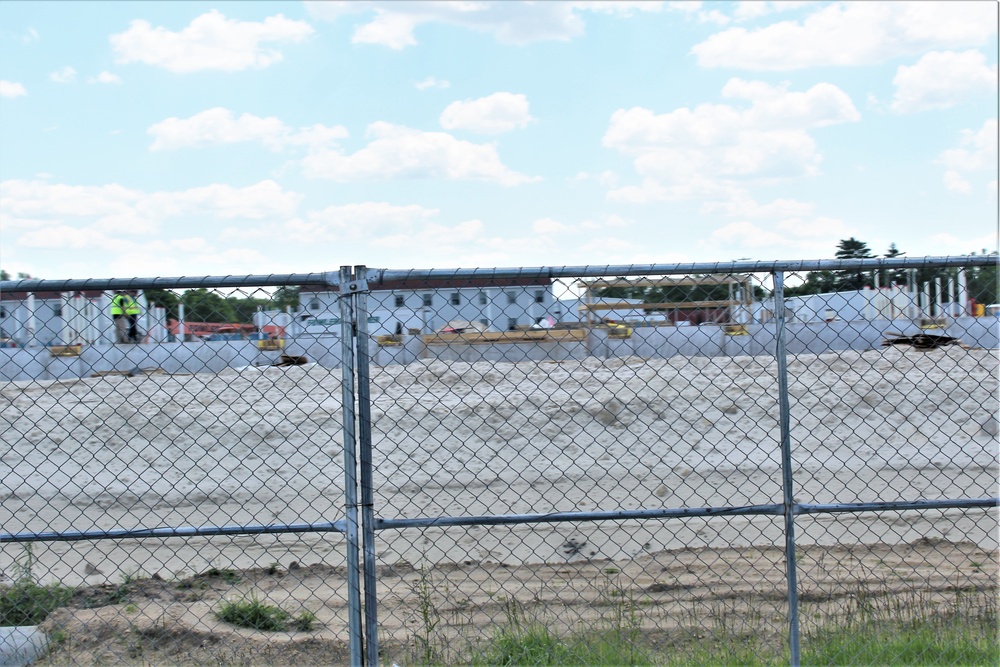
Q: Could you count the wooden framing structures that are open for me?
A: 1